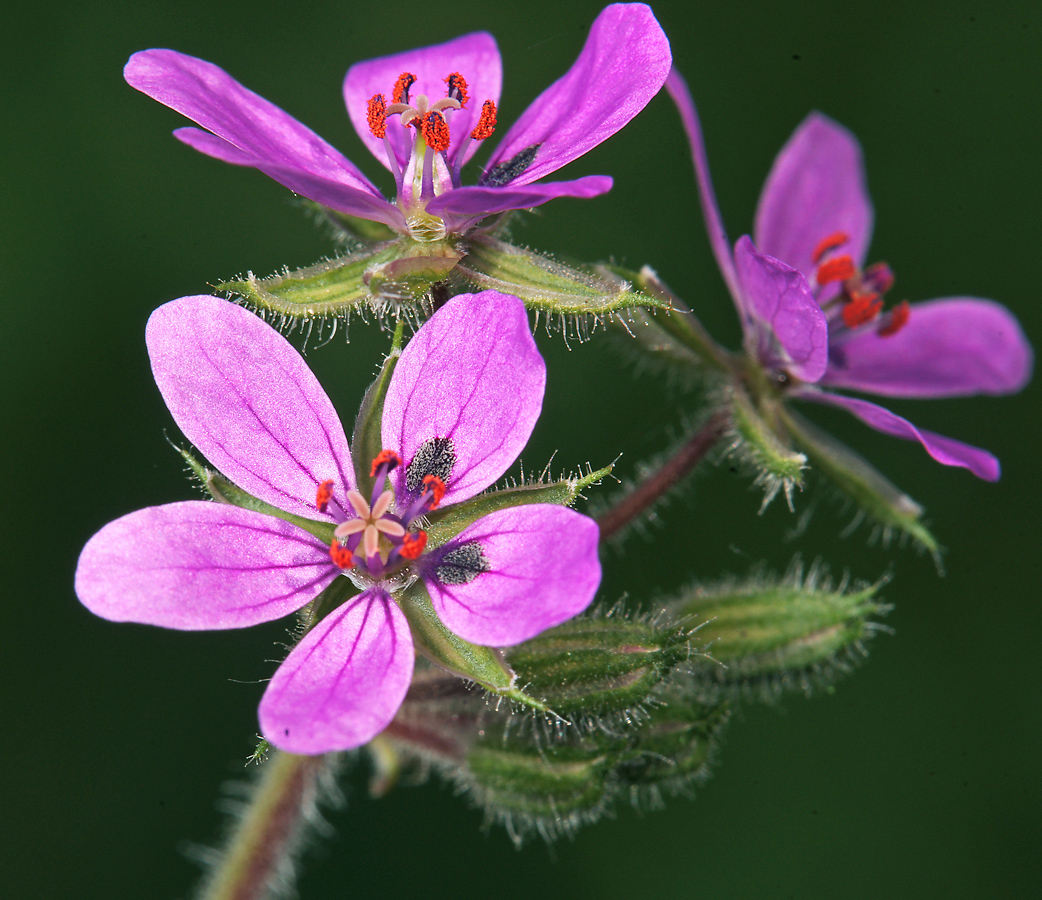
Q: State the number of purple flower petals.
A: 15